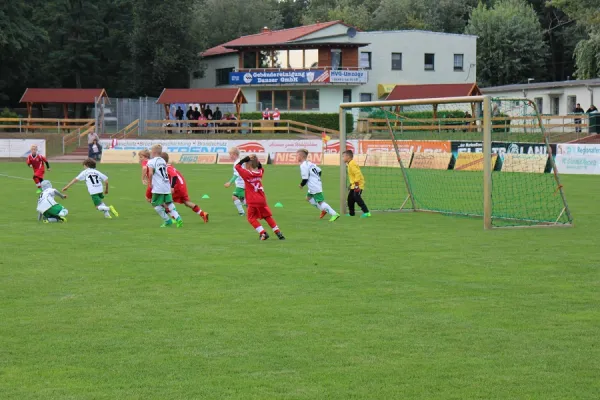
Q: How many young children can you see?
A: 10